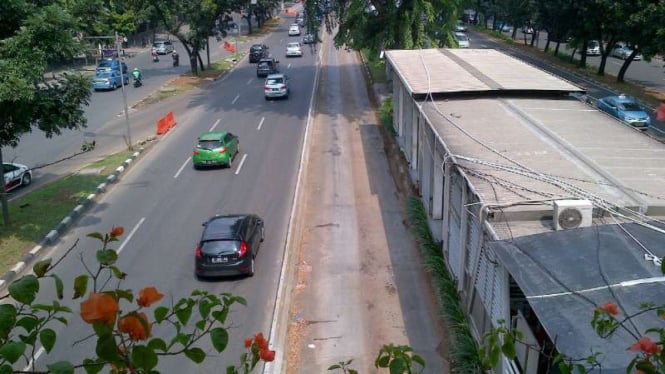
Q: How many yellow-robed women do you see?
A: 0